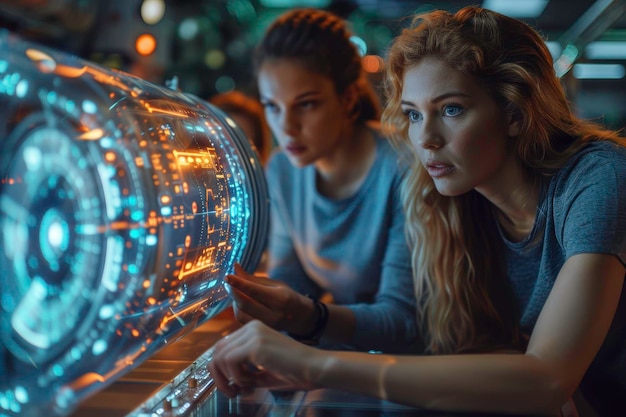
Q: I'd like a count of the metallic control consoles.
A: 1